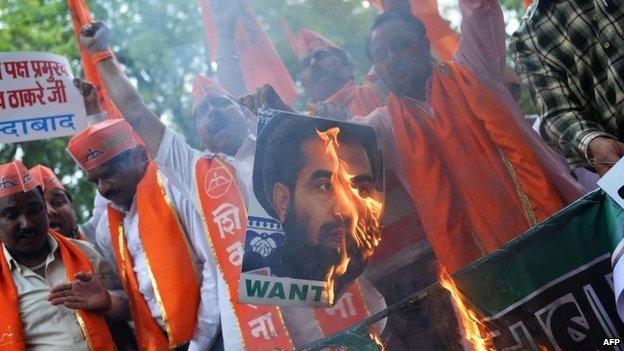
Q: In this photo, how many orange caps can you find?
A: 5